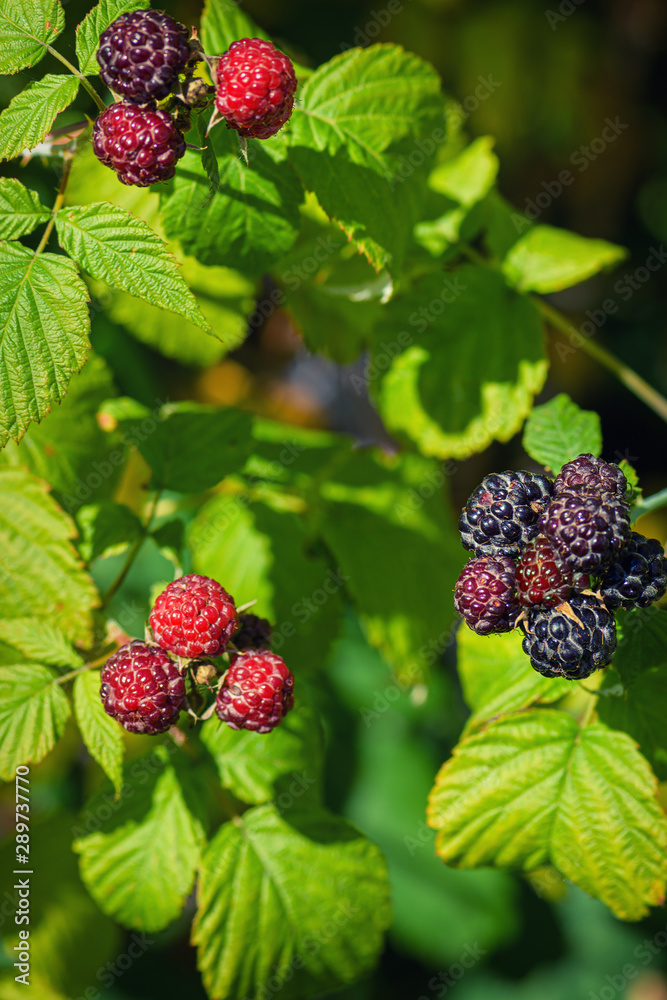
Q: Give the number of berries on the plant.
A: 14